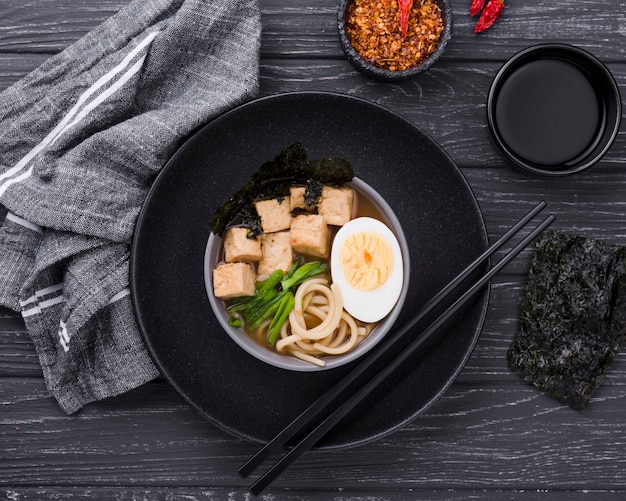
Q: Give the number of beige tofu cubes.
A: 7